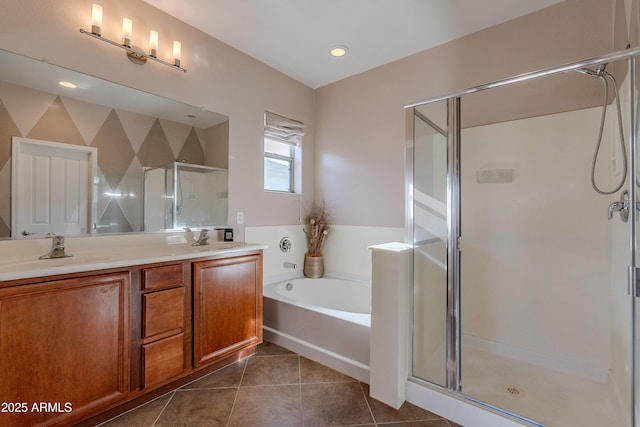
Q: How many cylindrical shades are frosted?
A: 4